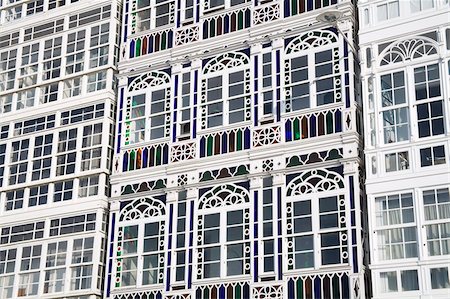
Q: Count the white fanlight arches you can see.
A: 7